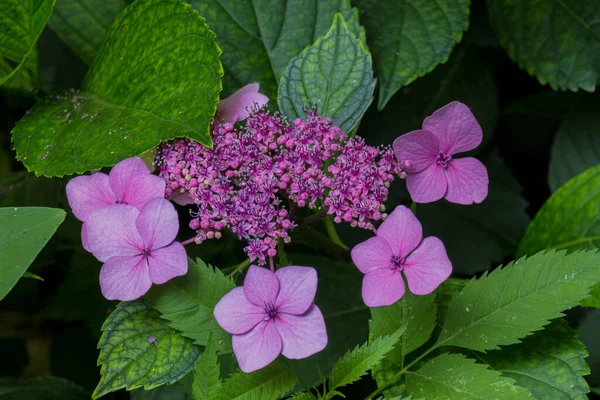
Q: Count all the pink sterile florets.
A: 6